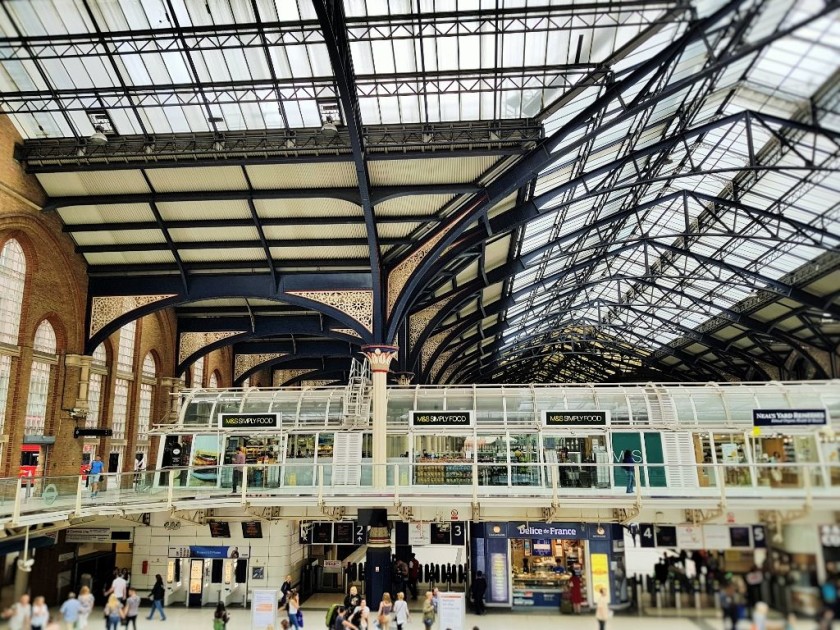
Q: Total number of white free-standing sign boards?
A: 2